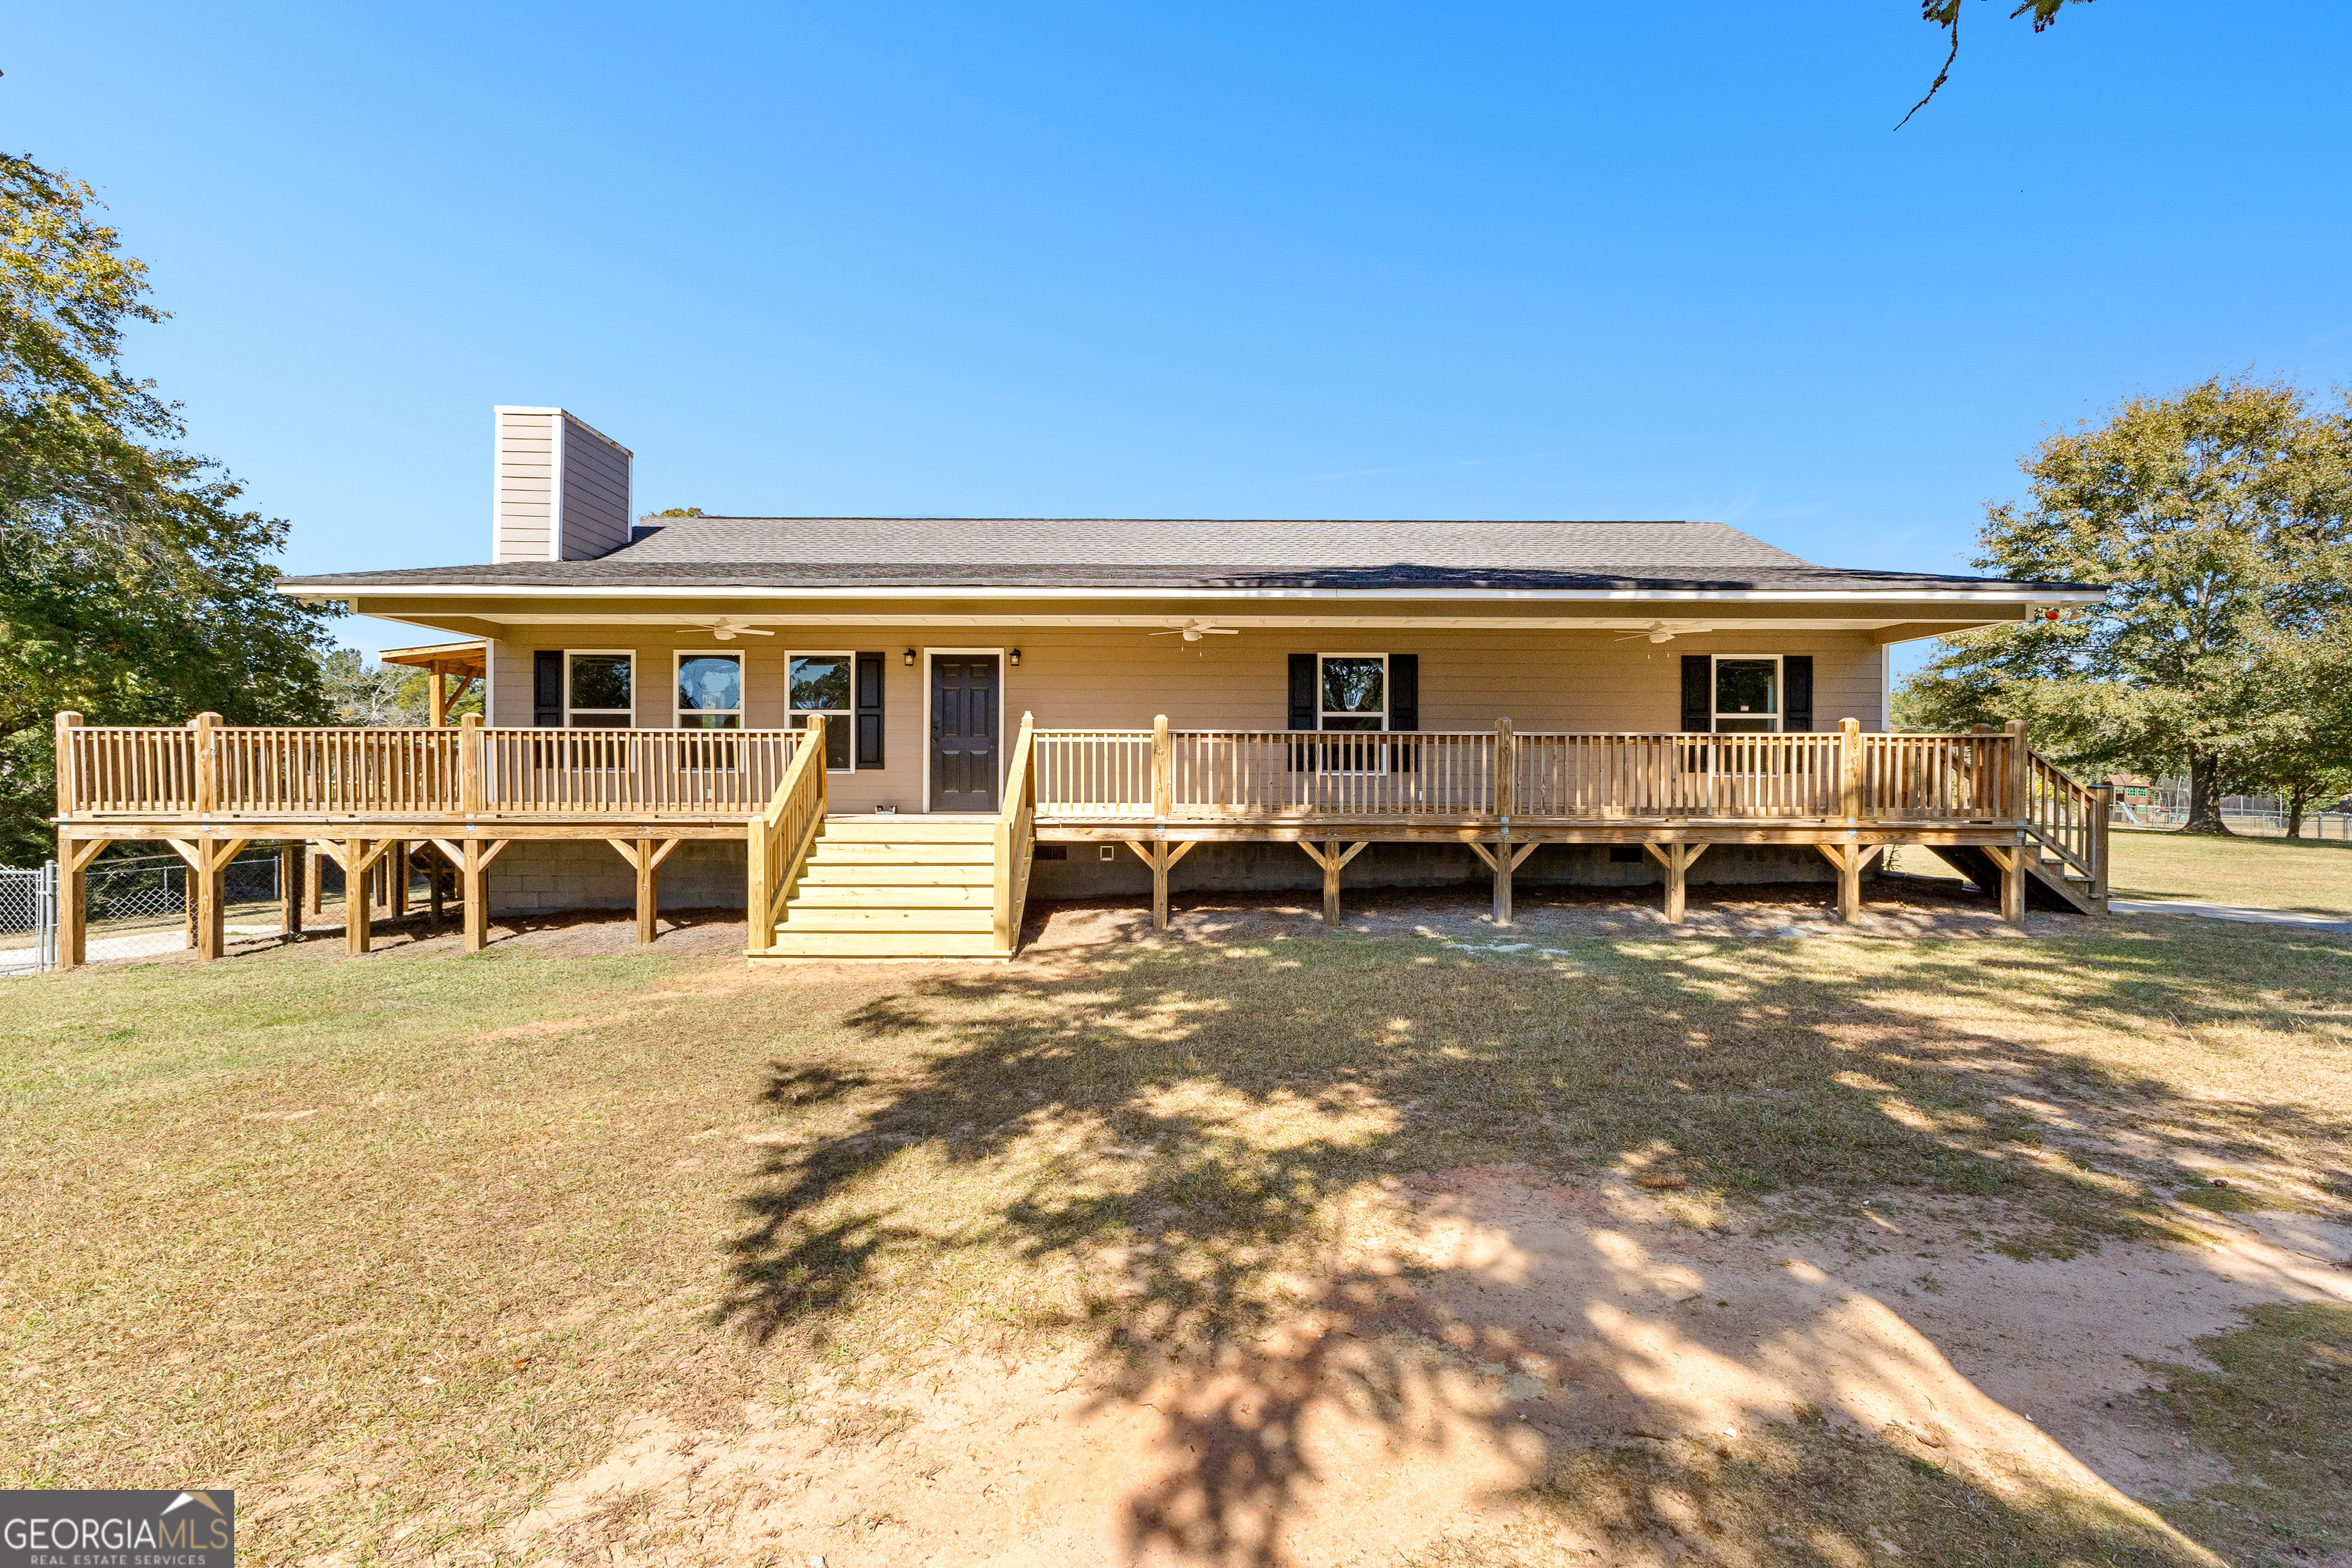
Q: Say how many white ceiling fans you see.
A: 3